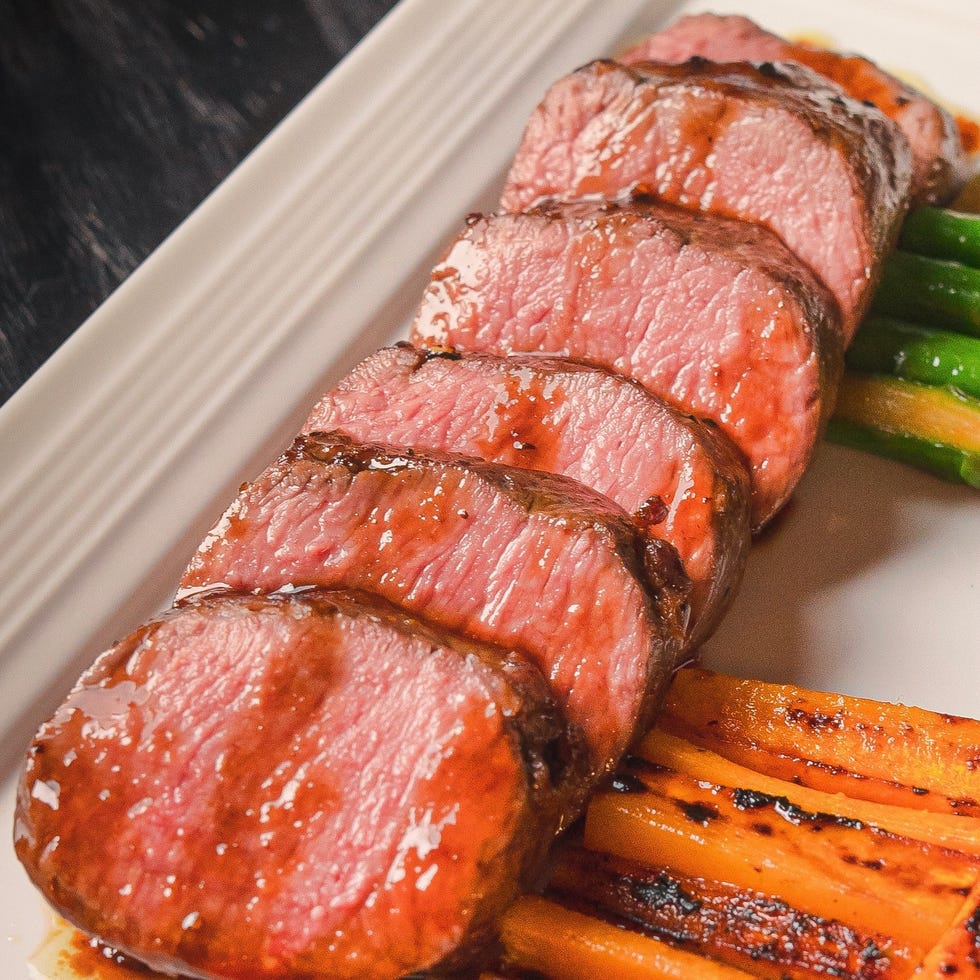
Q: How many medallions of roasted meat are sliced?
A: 6